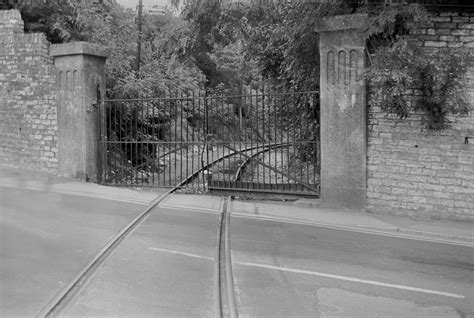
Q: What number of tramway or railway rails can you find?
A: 2